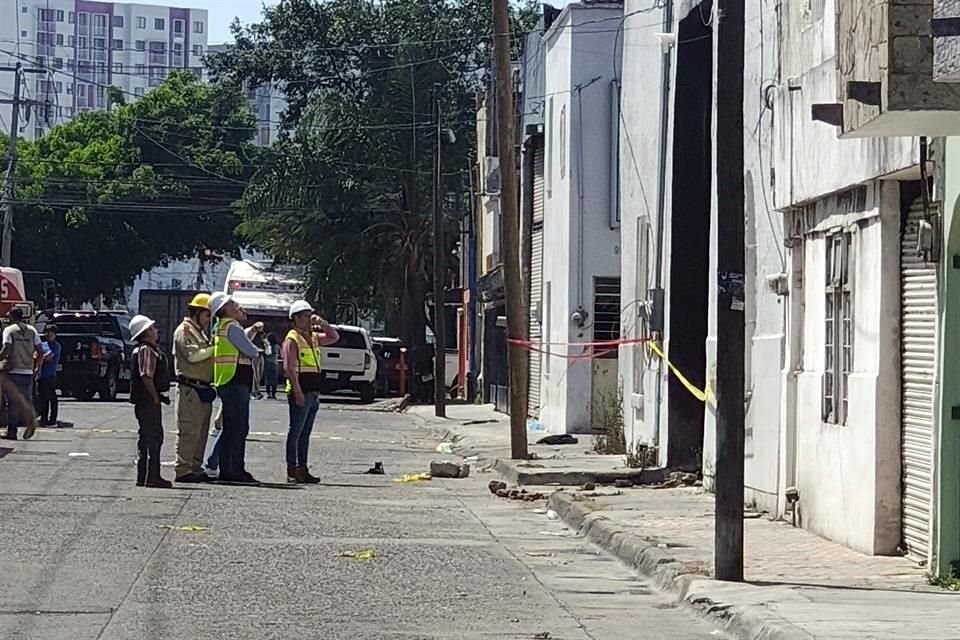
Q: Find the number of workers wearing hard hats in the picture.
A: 4